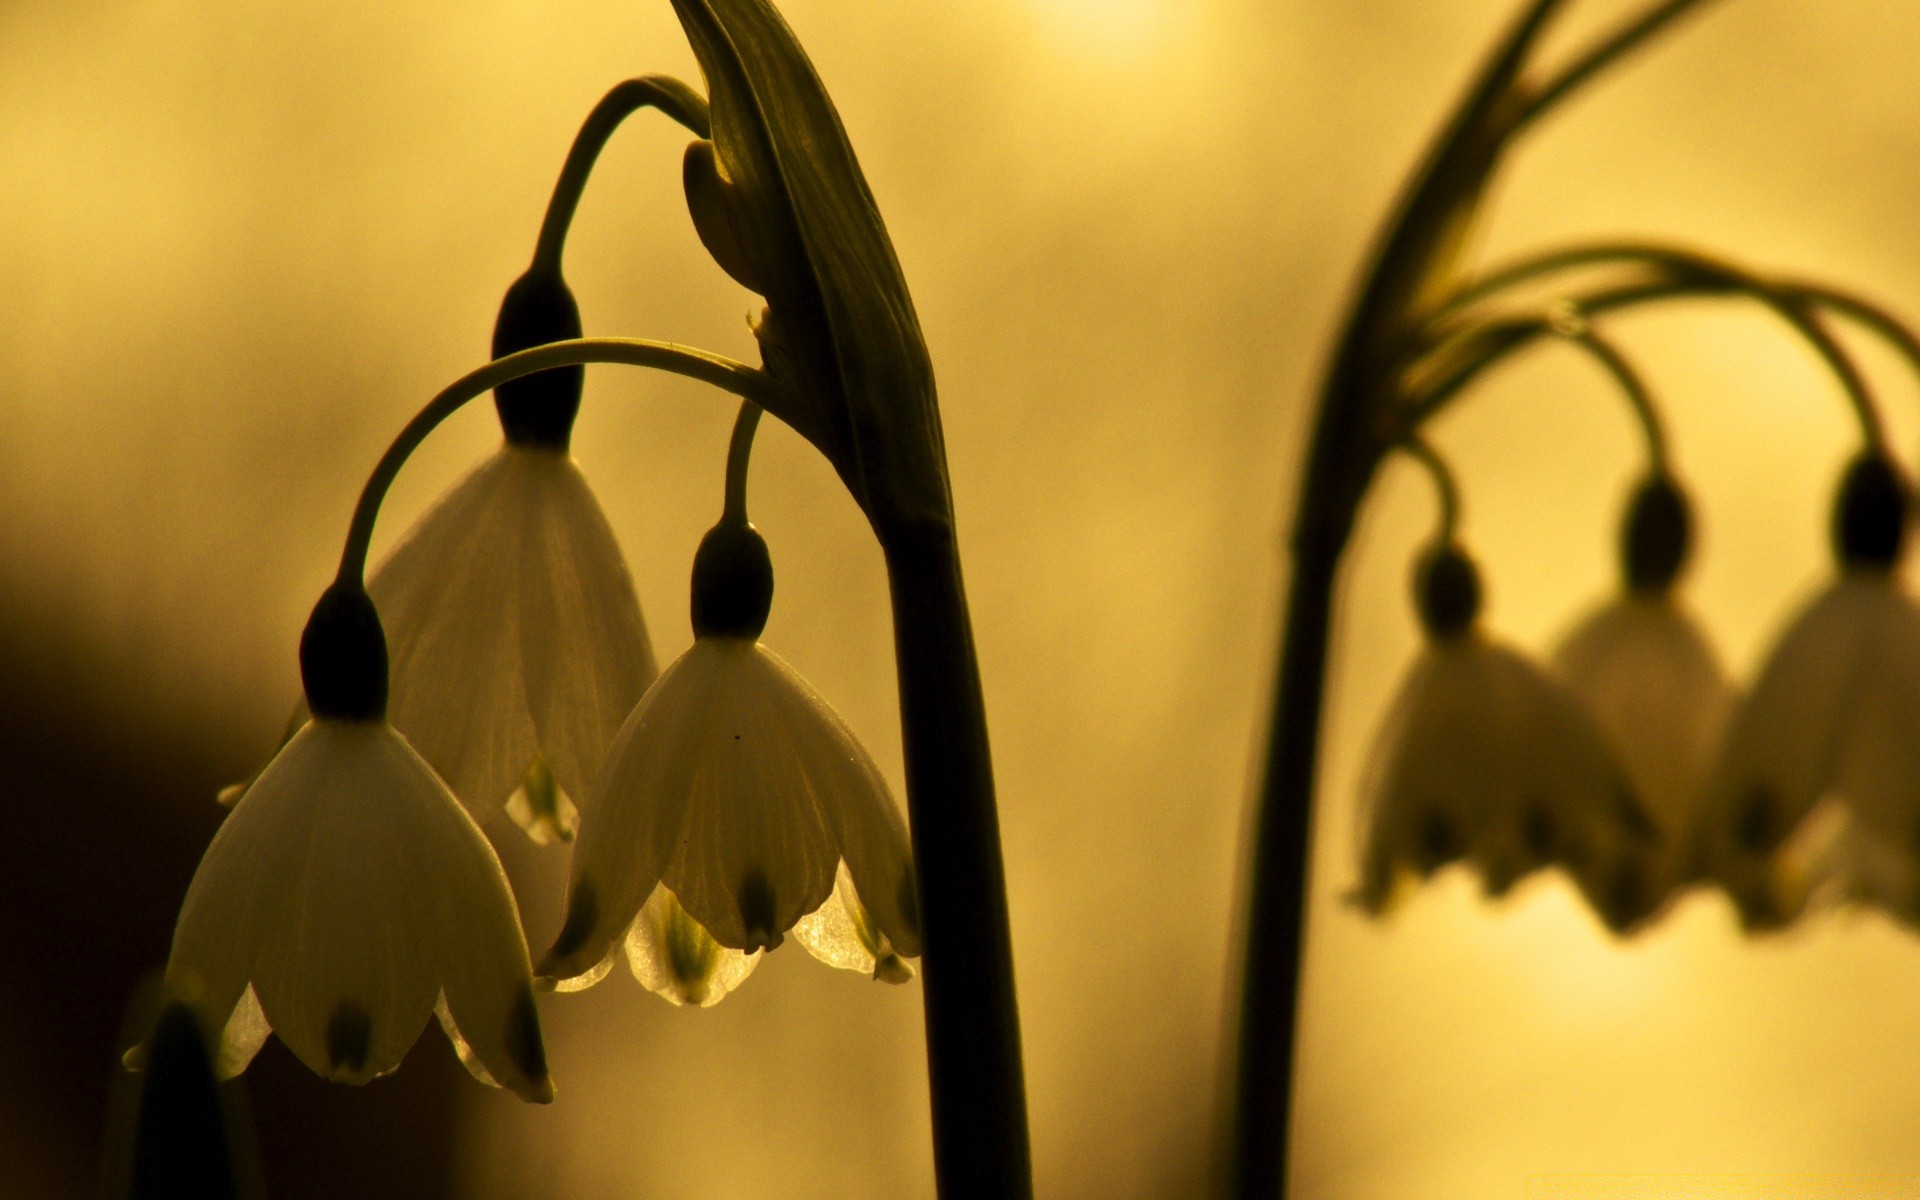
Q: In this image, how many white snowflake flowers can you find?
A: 6